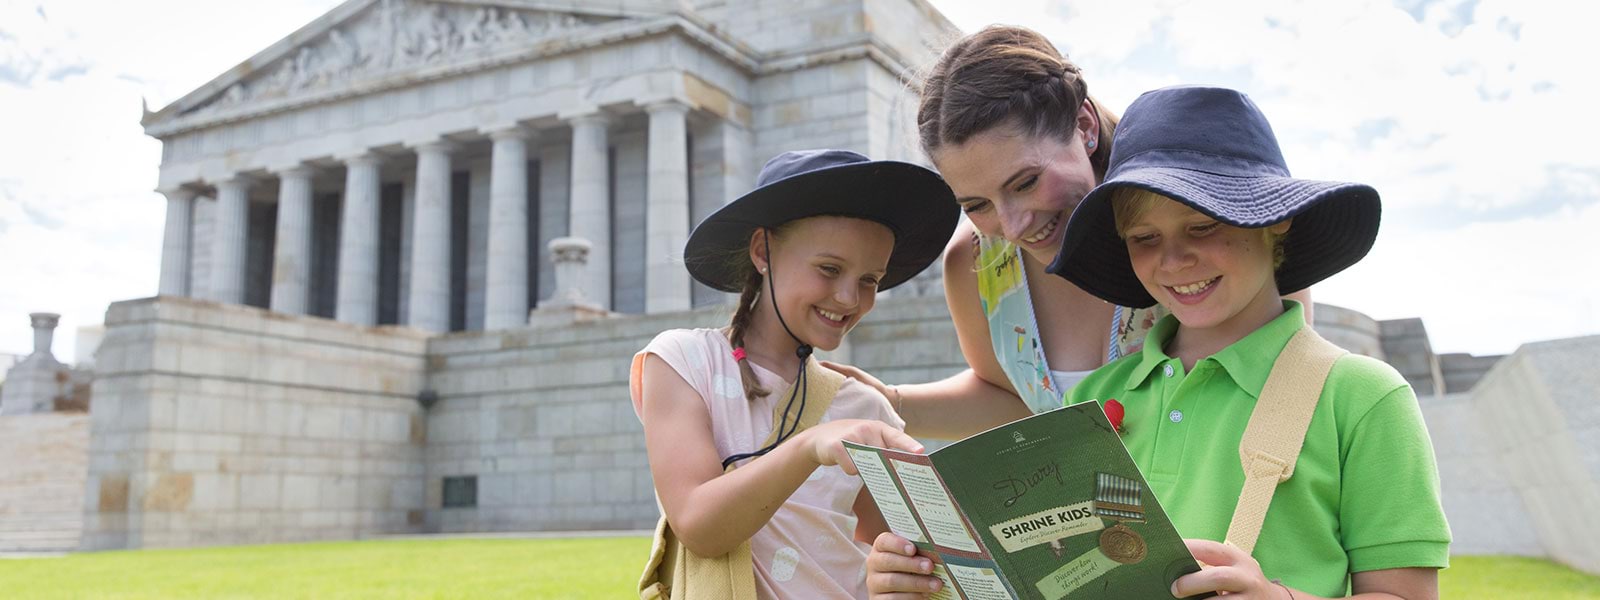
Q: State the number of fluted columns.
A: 8